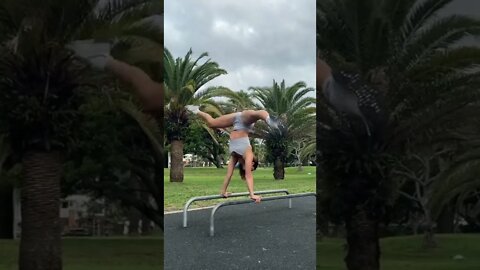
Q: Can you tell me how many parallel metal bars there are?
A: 2